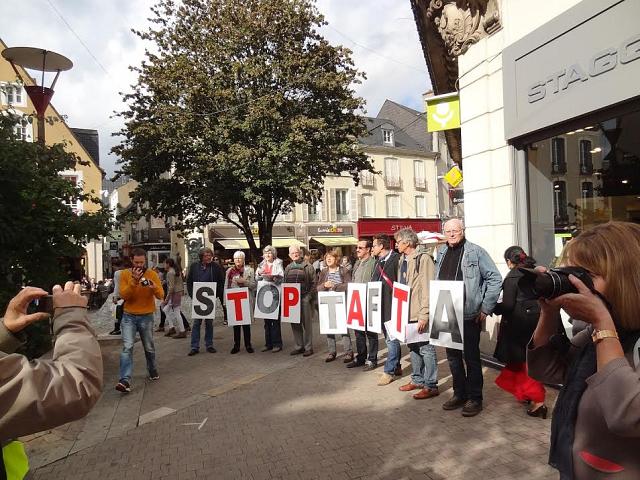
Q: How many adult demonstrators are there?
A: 9